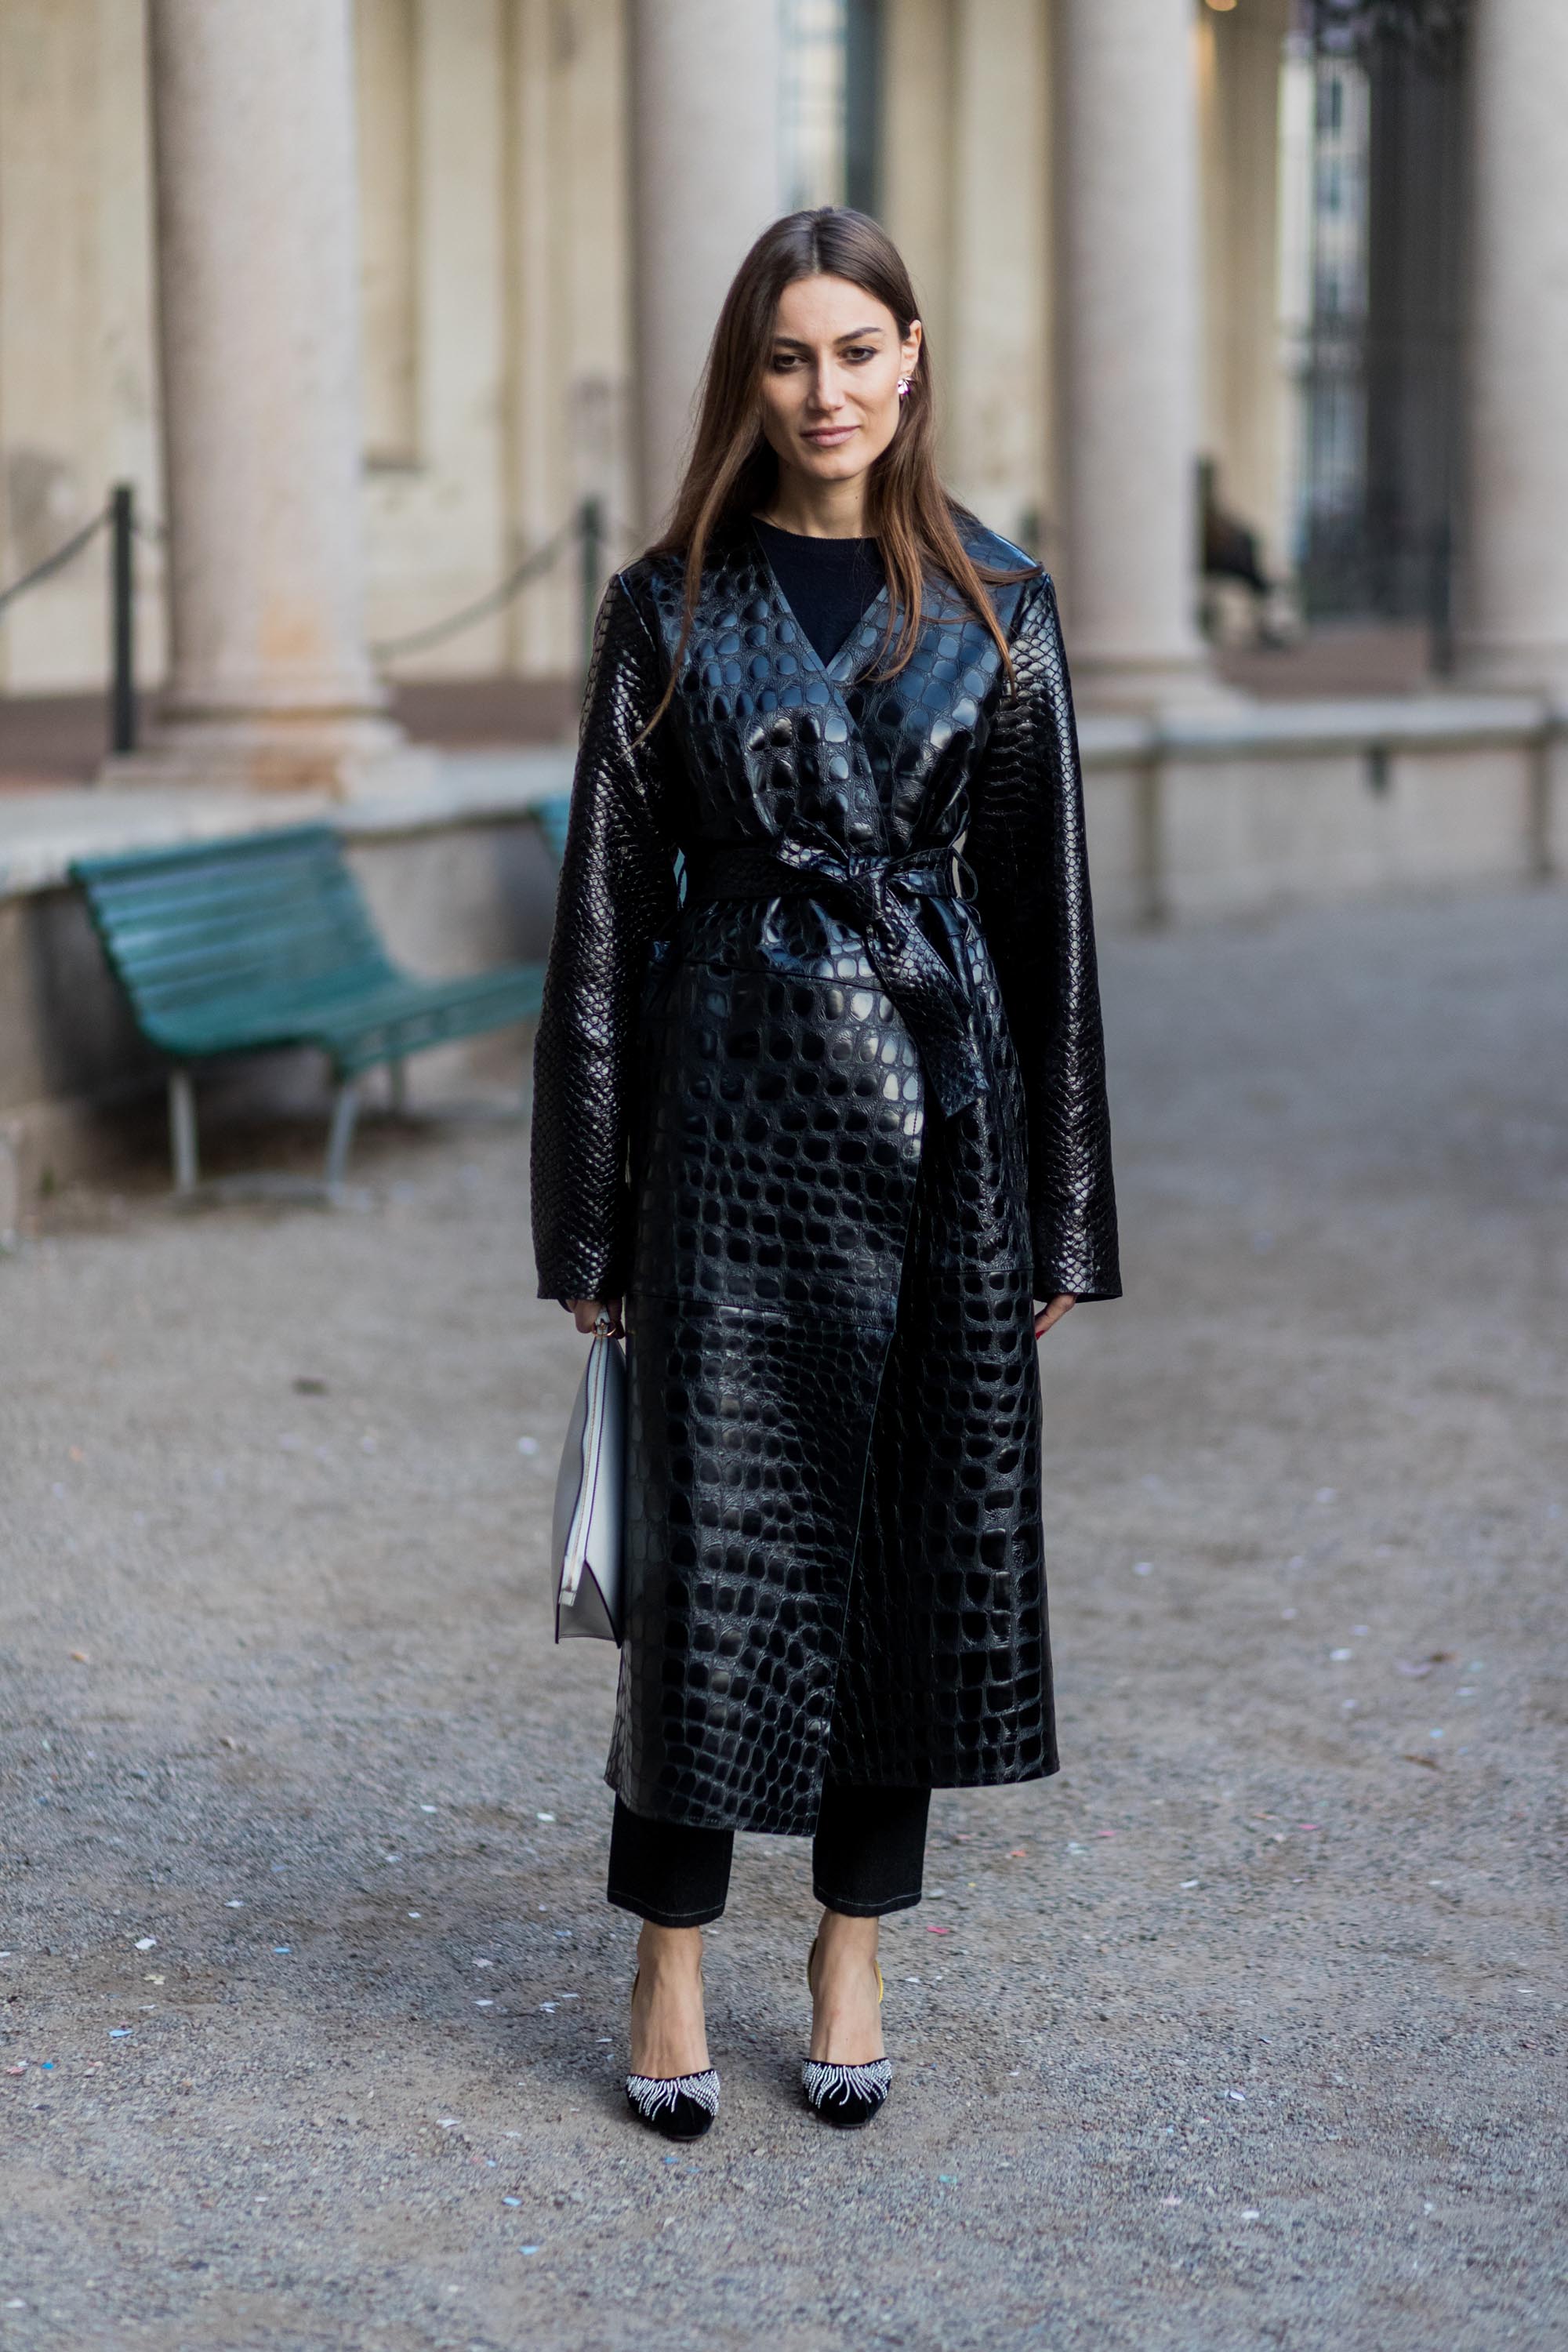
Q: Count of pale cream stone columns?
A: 4